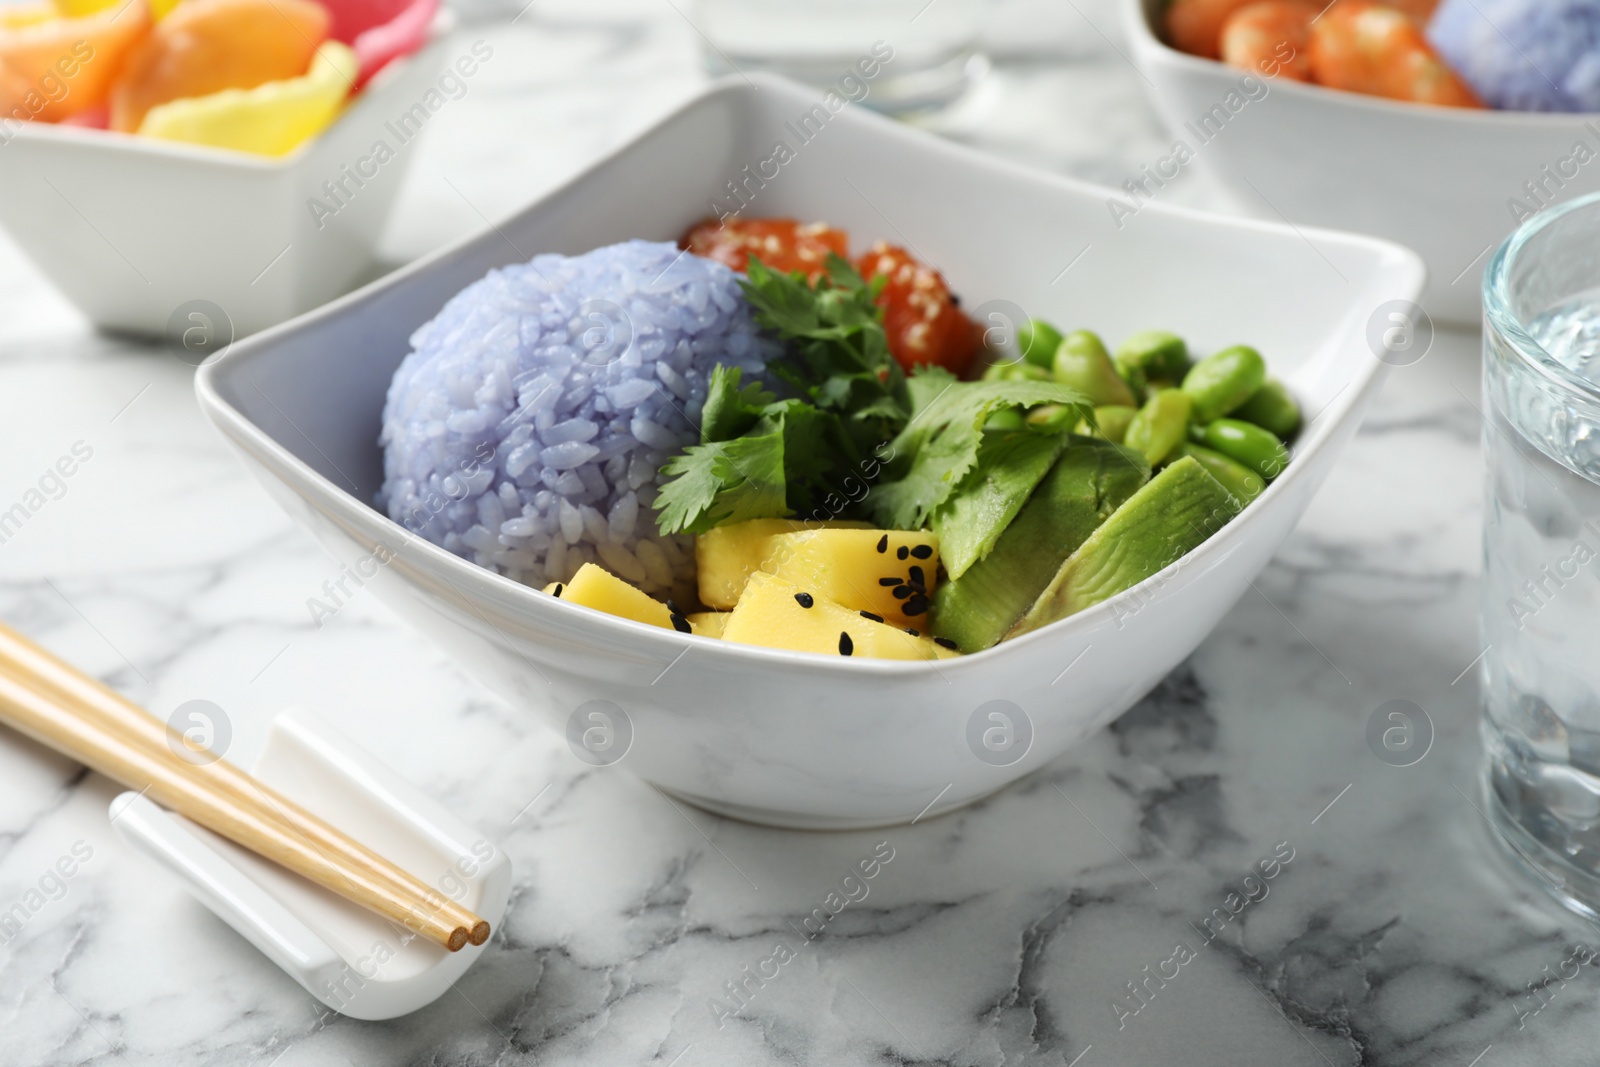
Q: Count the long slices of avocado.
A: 3